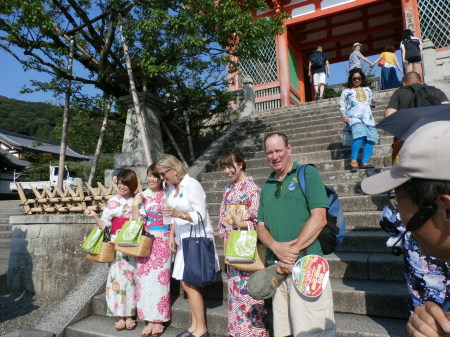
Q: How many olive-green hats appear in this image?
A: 1